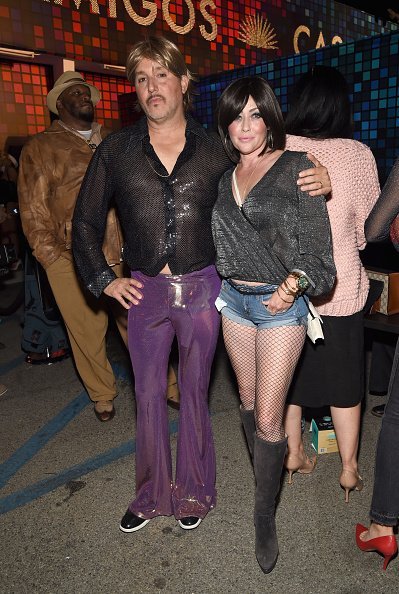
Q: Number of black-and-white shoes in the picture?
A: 2